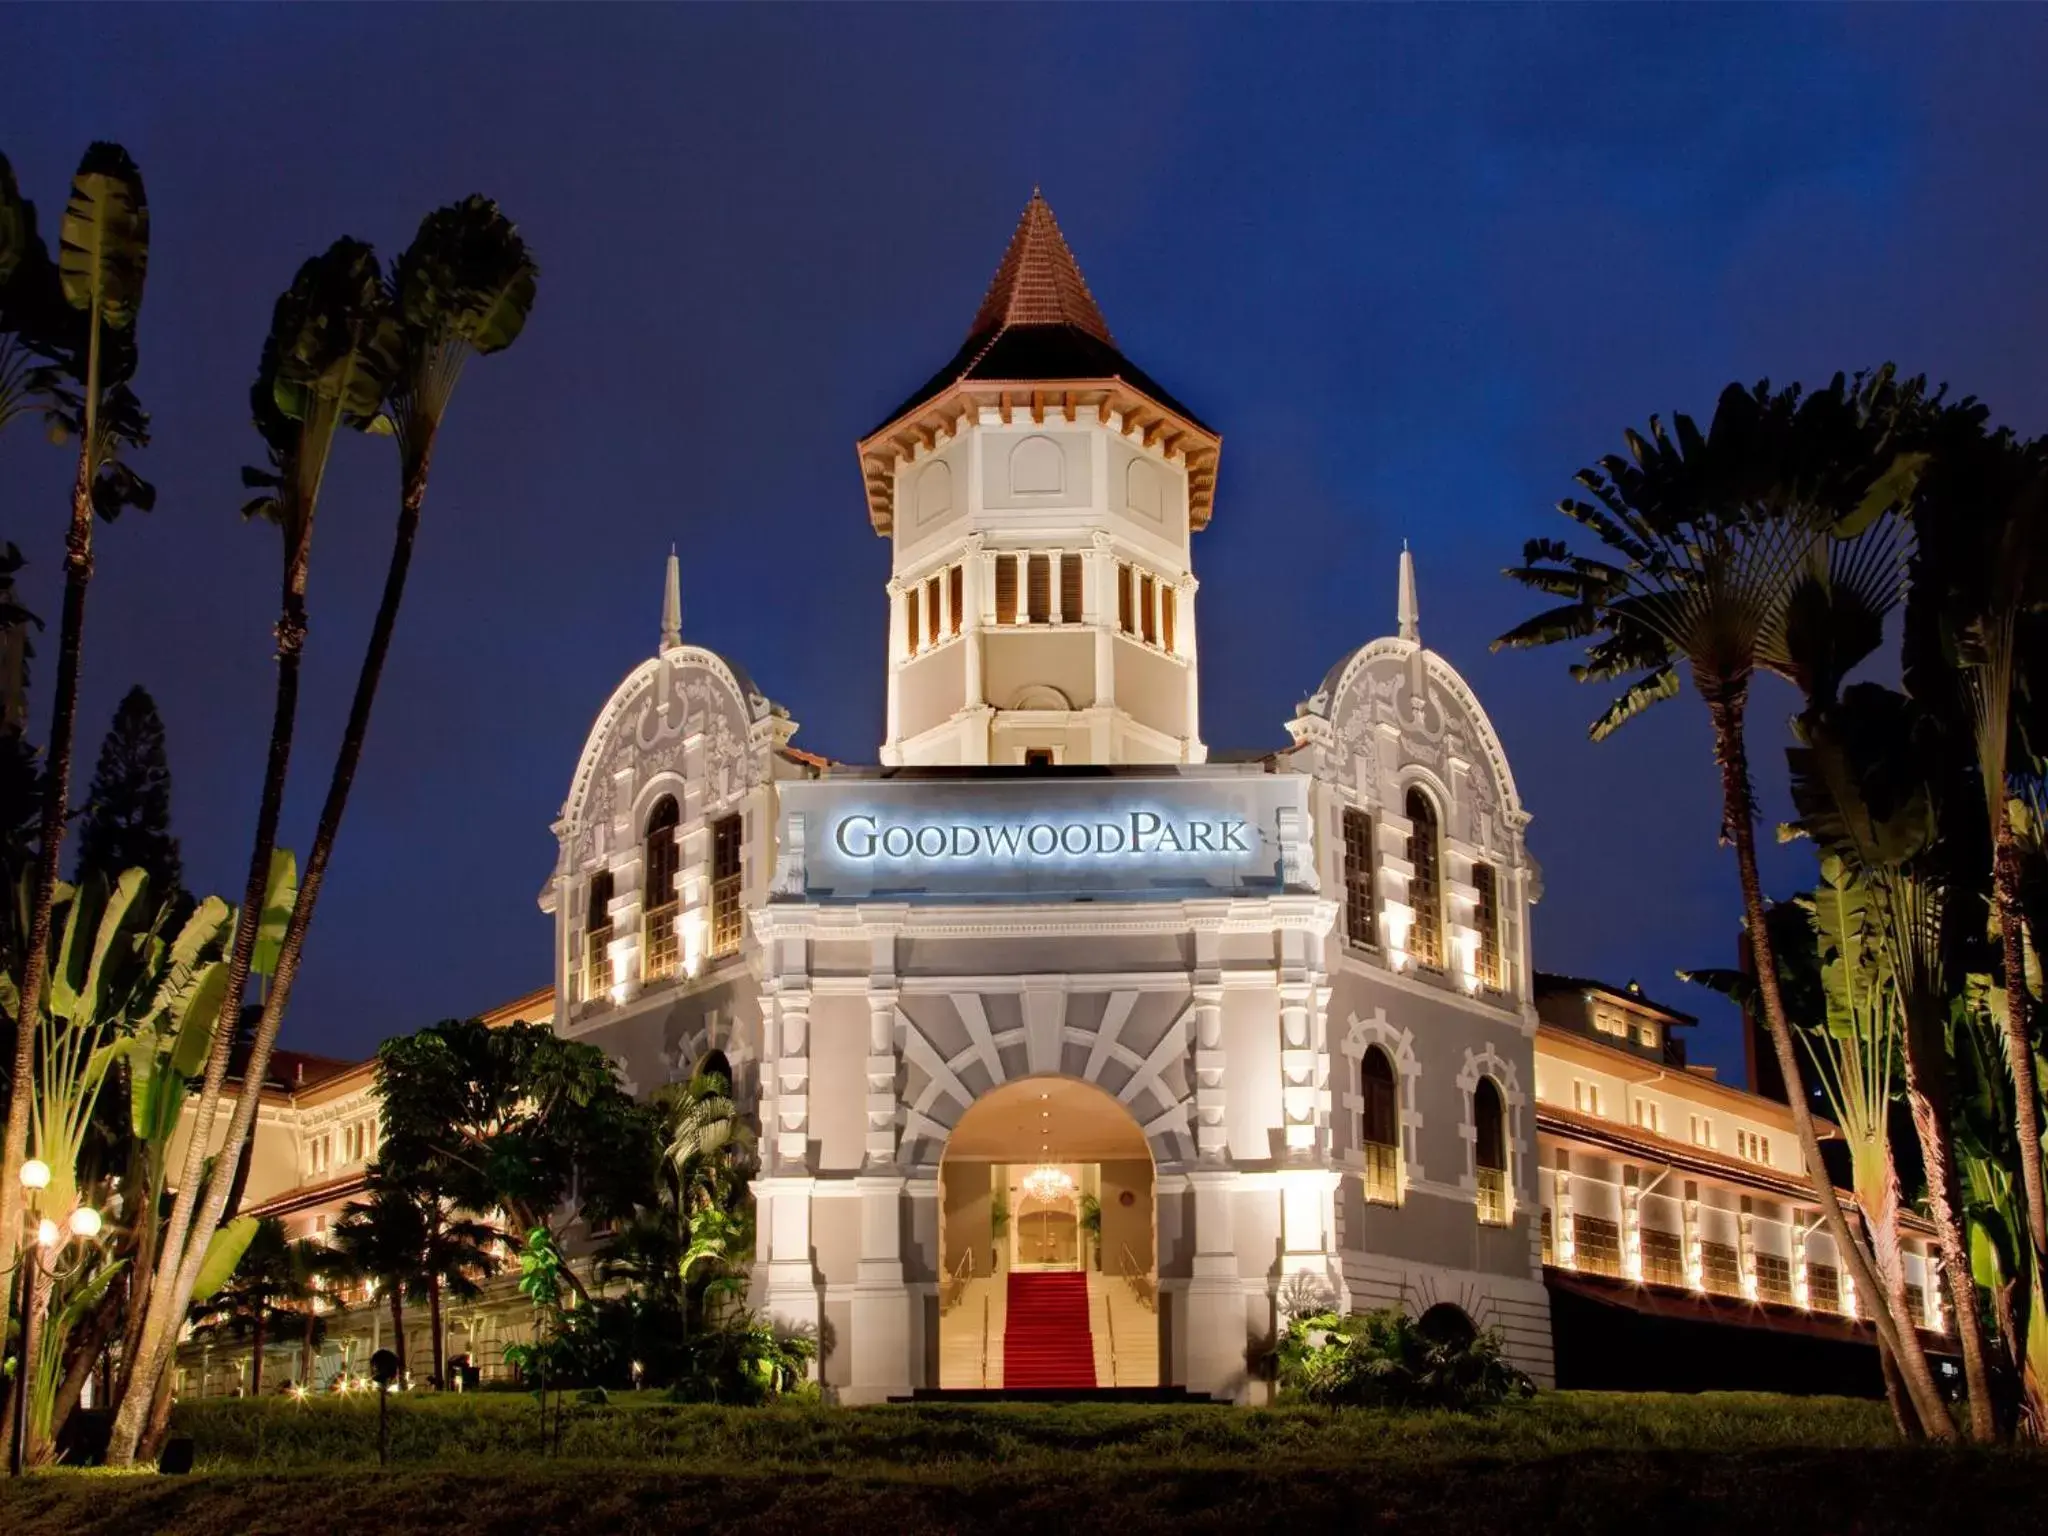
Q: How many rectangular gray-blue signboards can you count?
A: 1